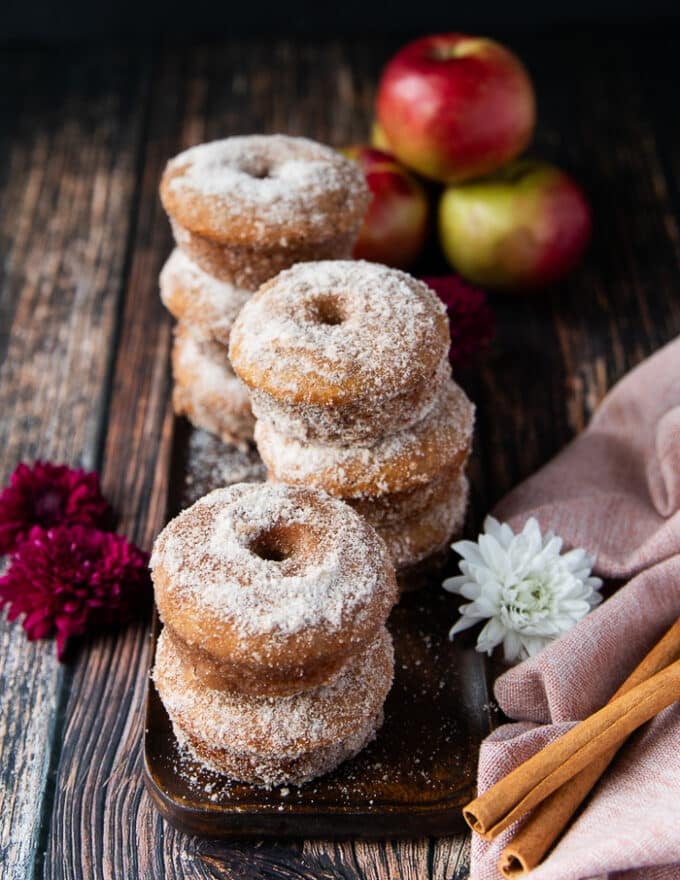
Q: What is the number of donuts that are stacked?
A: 8